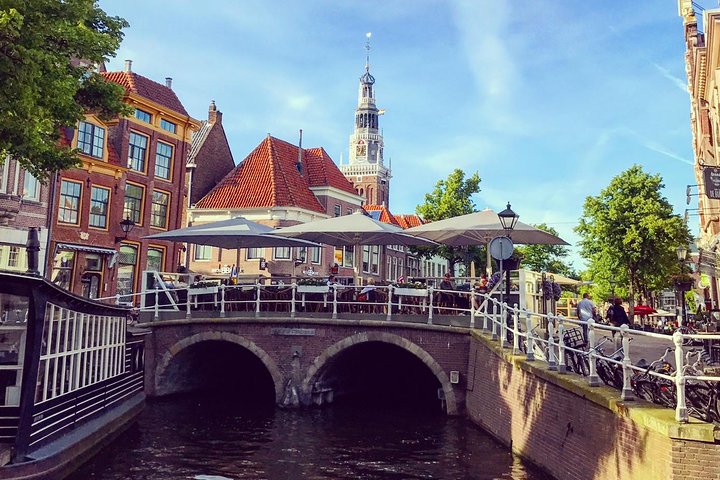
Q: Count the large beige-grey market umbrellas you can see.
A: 3